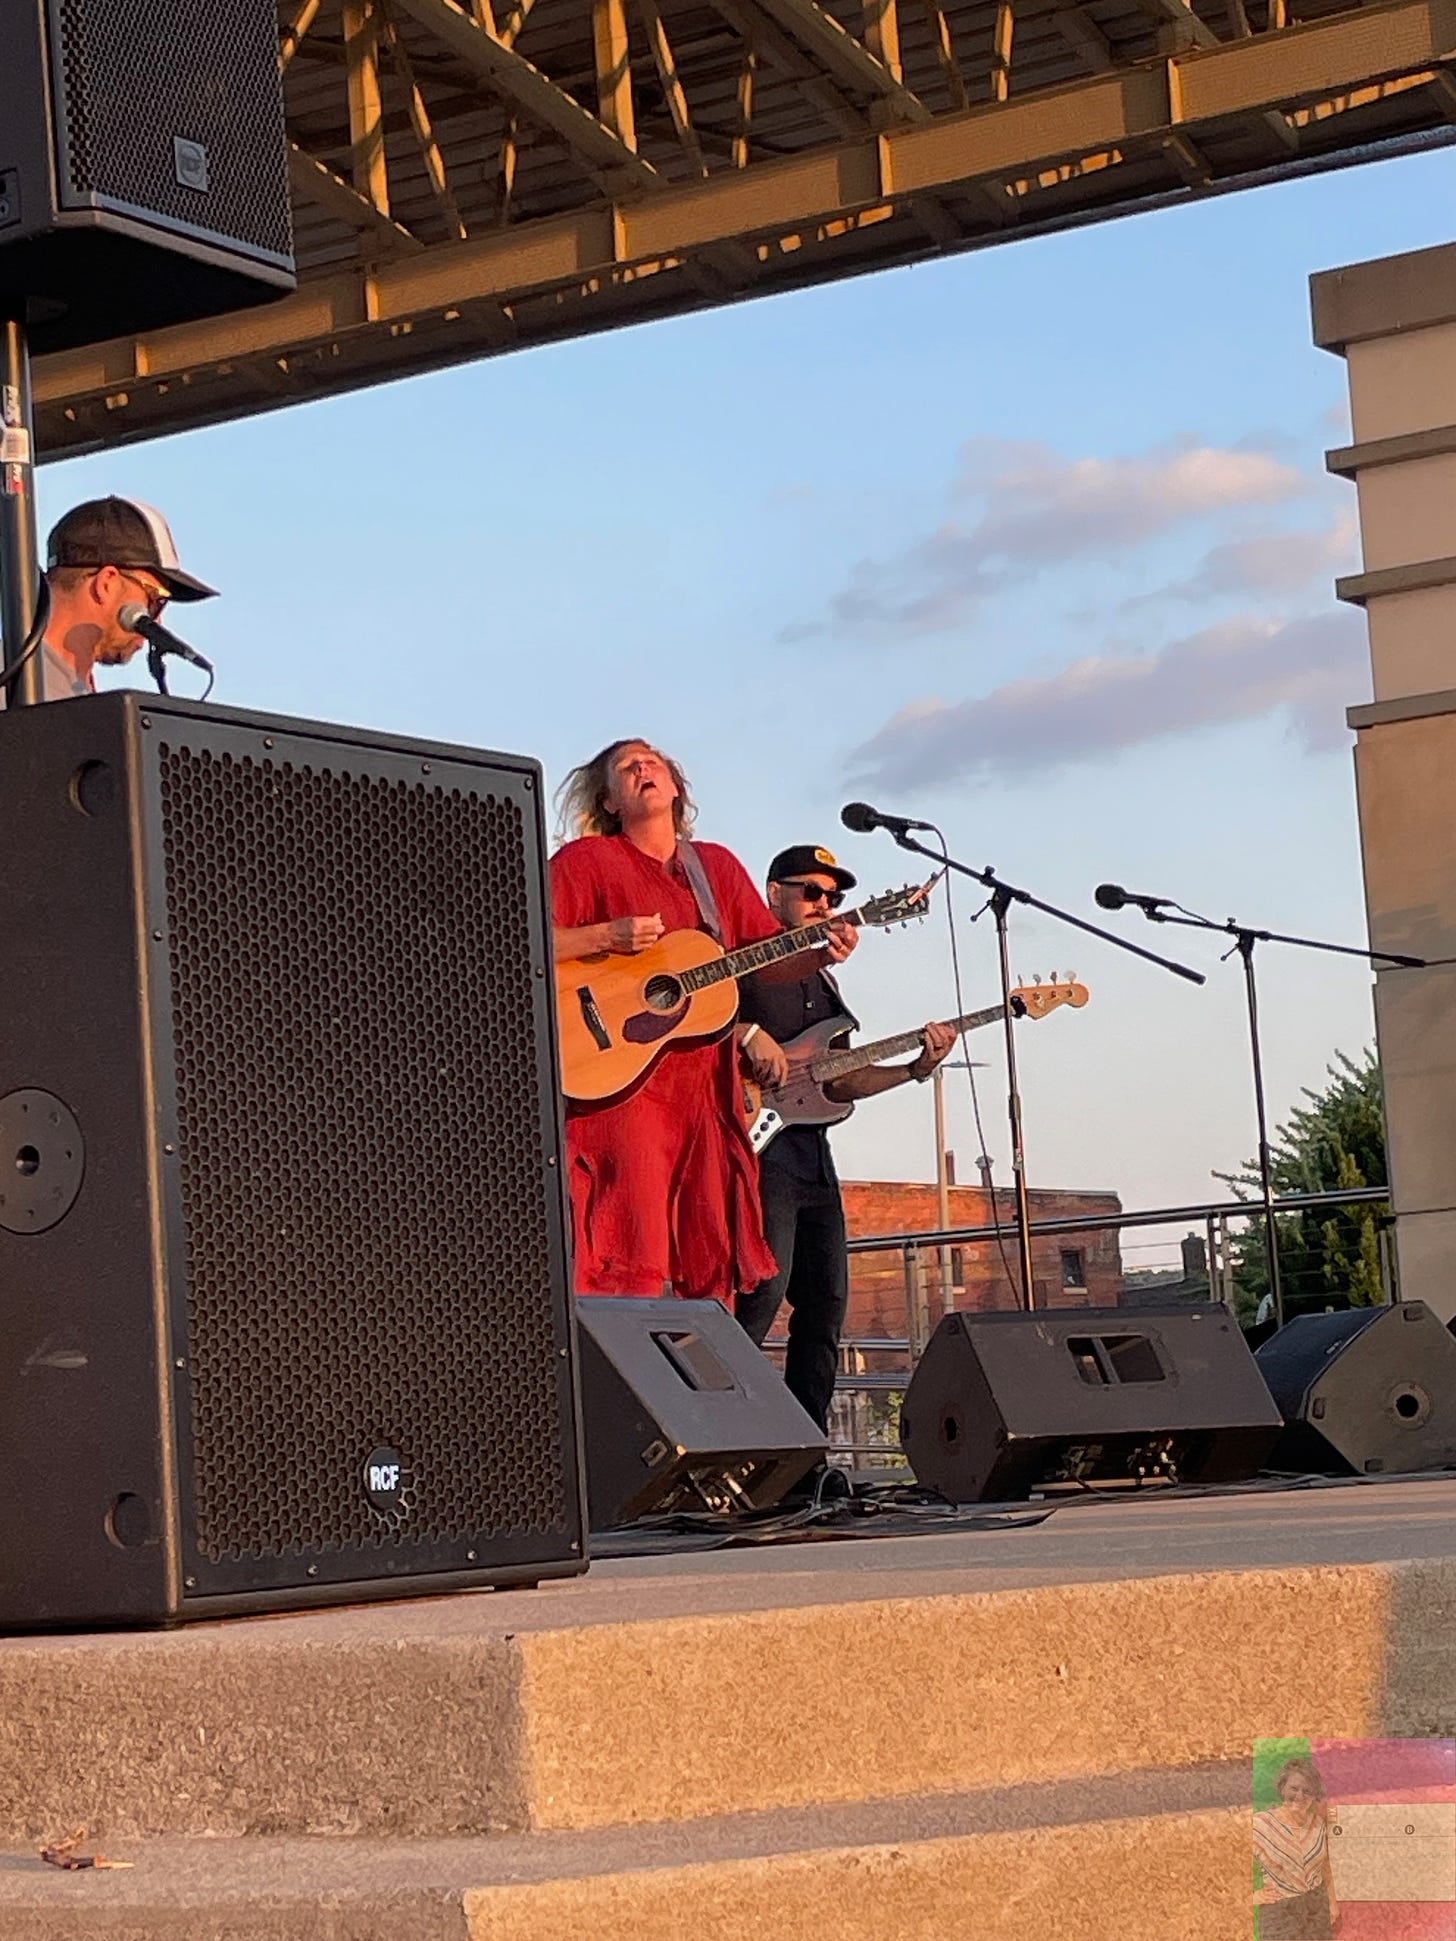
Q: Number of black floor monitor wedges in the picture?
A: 3